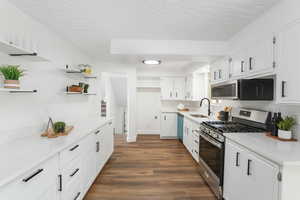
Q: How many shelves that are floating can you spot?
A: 4